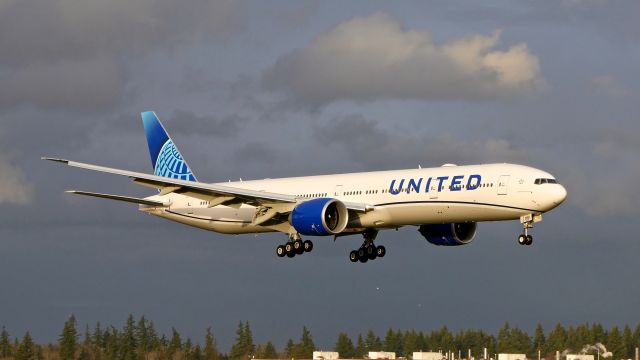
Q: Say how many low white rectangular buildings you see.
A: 5